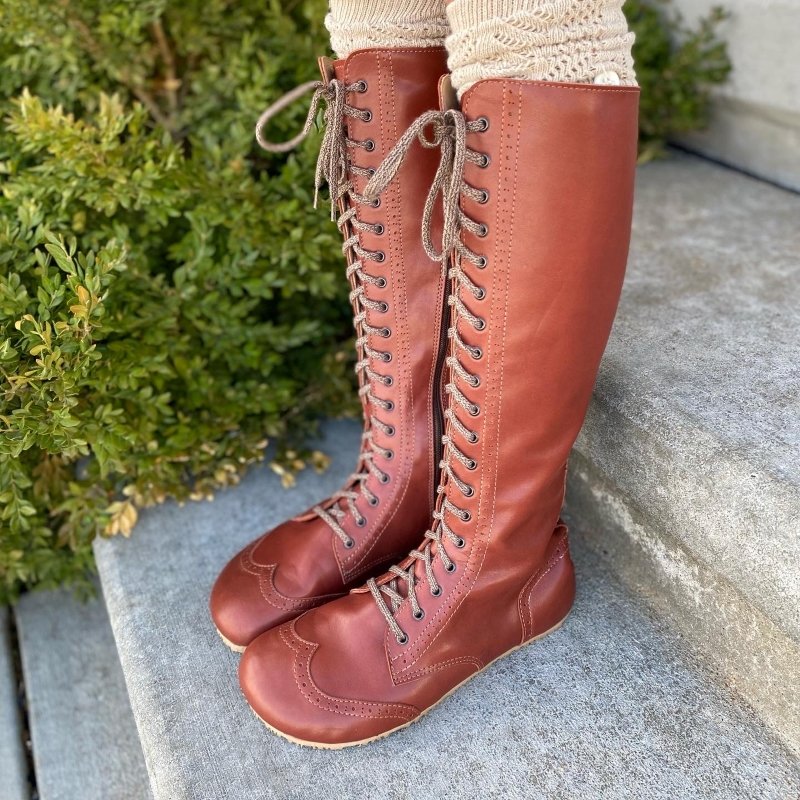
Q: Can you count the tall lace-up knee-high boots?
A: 2